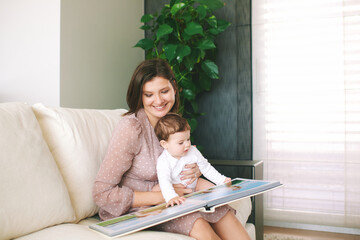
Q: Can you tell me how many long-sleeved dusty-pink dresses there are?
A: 1